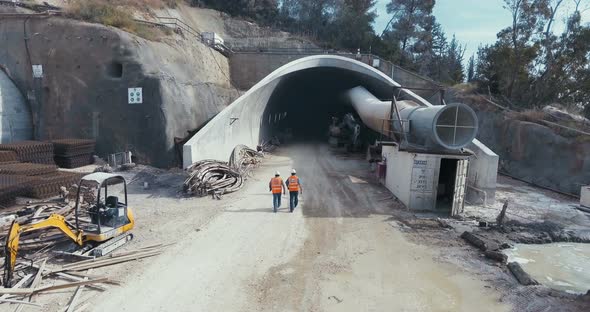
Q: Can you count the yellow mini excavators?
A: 1